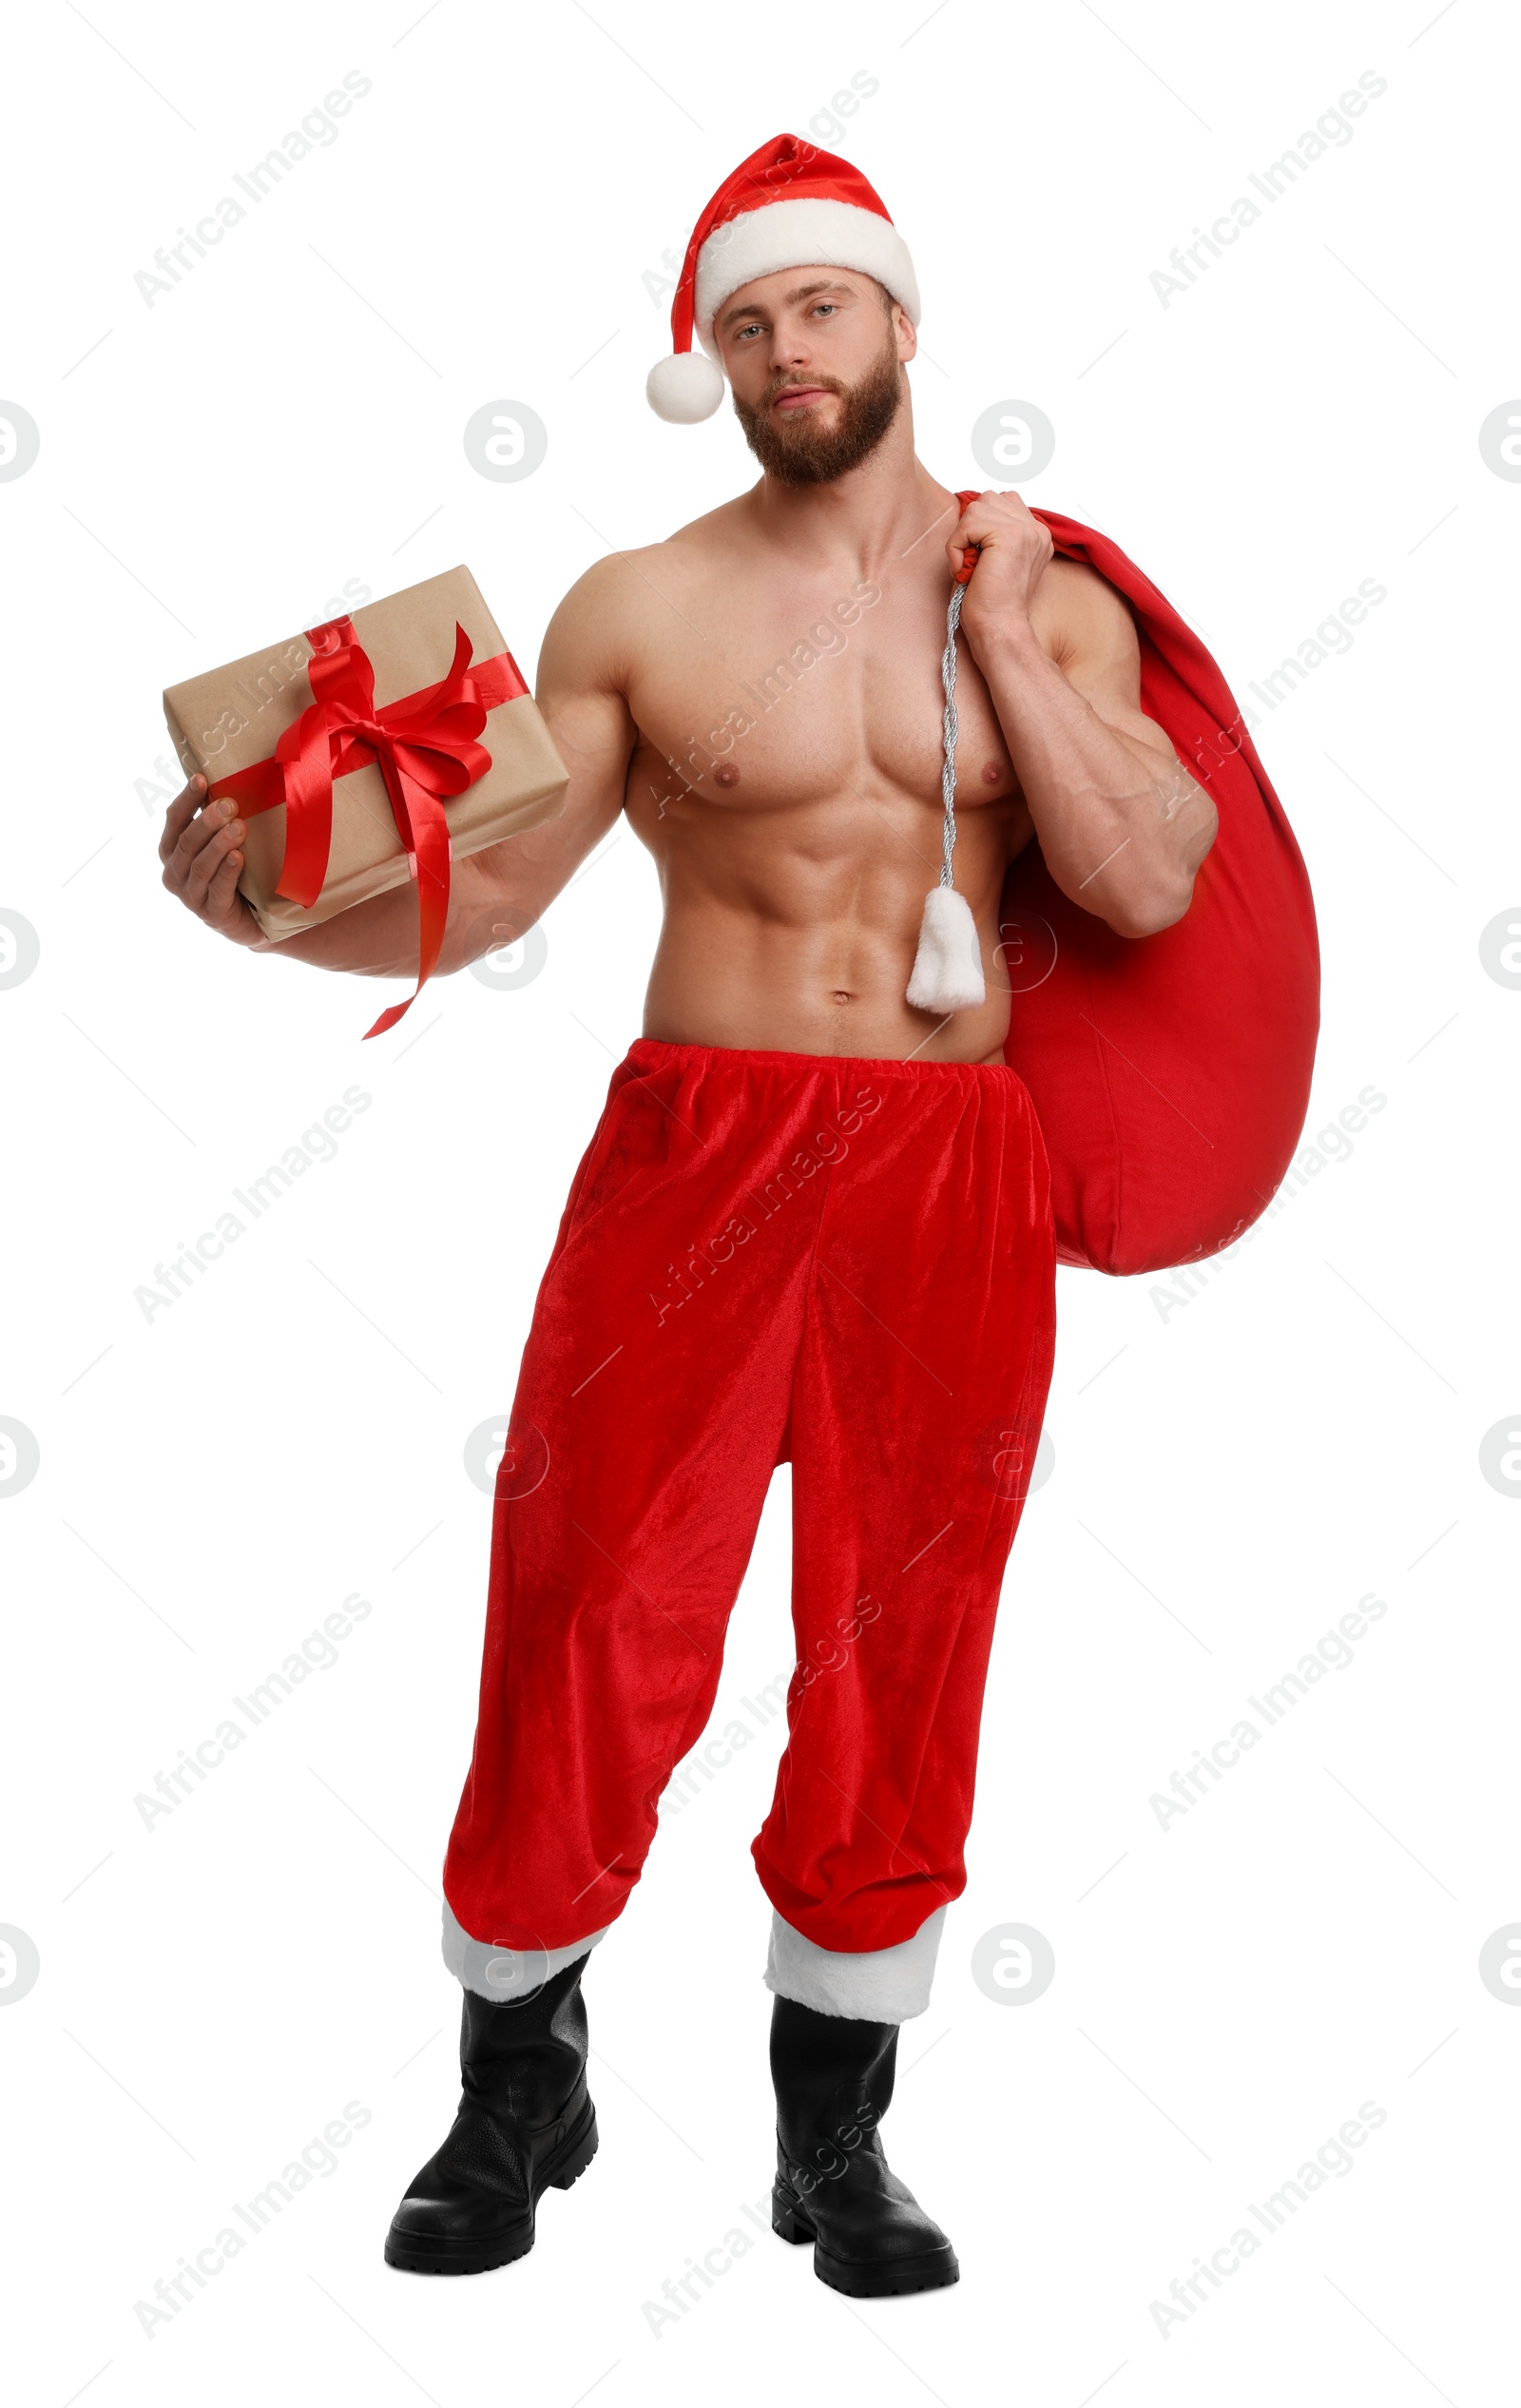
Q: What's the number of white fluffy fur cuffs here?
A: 2